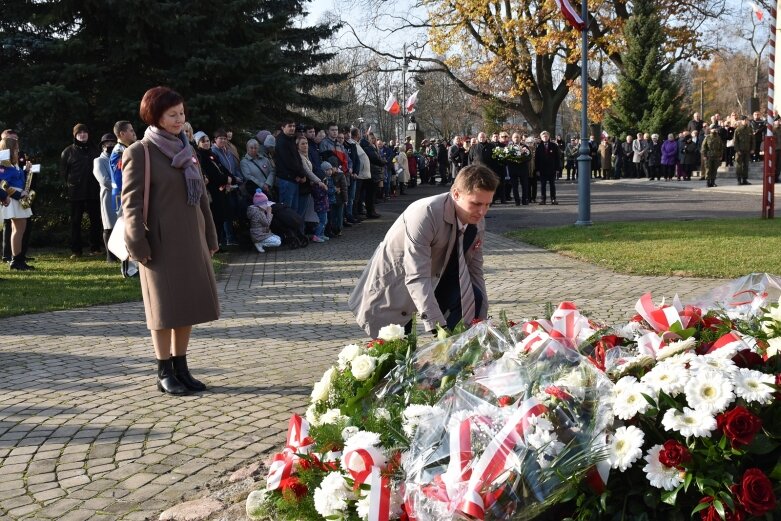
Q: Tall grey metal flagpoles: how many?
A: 1